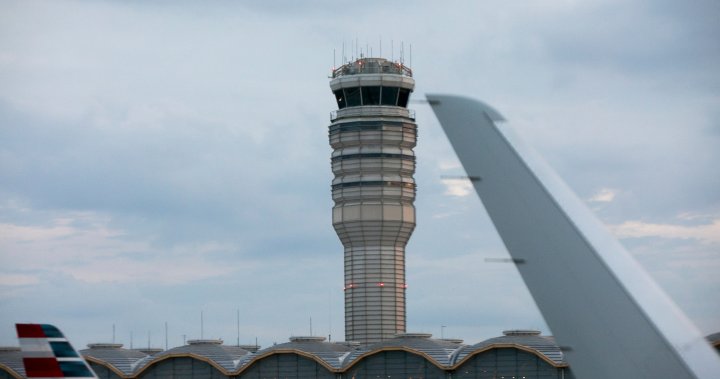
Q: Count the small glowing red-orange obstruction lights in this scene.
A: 7